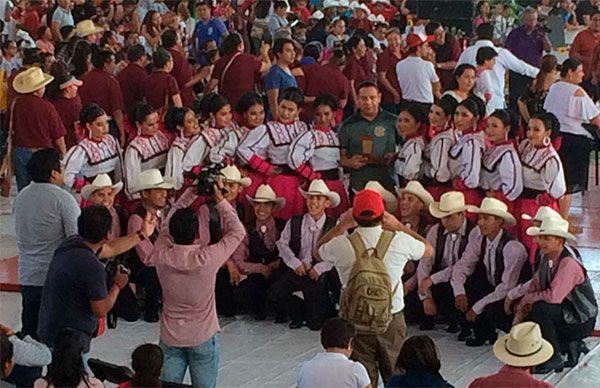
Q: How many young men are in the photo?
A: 11